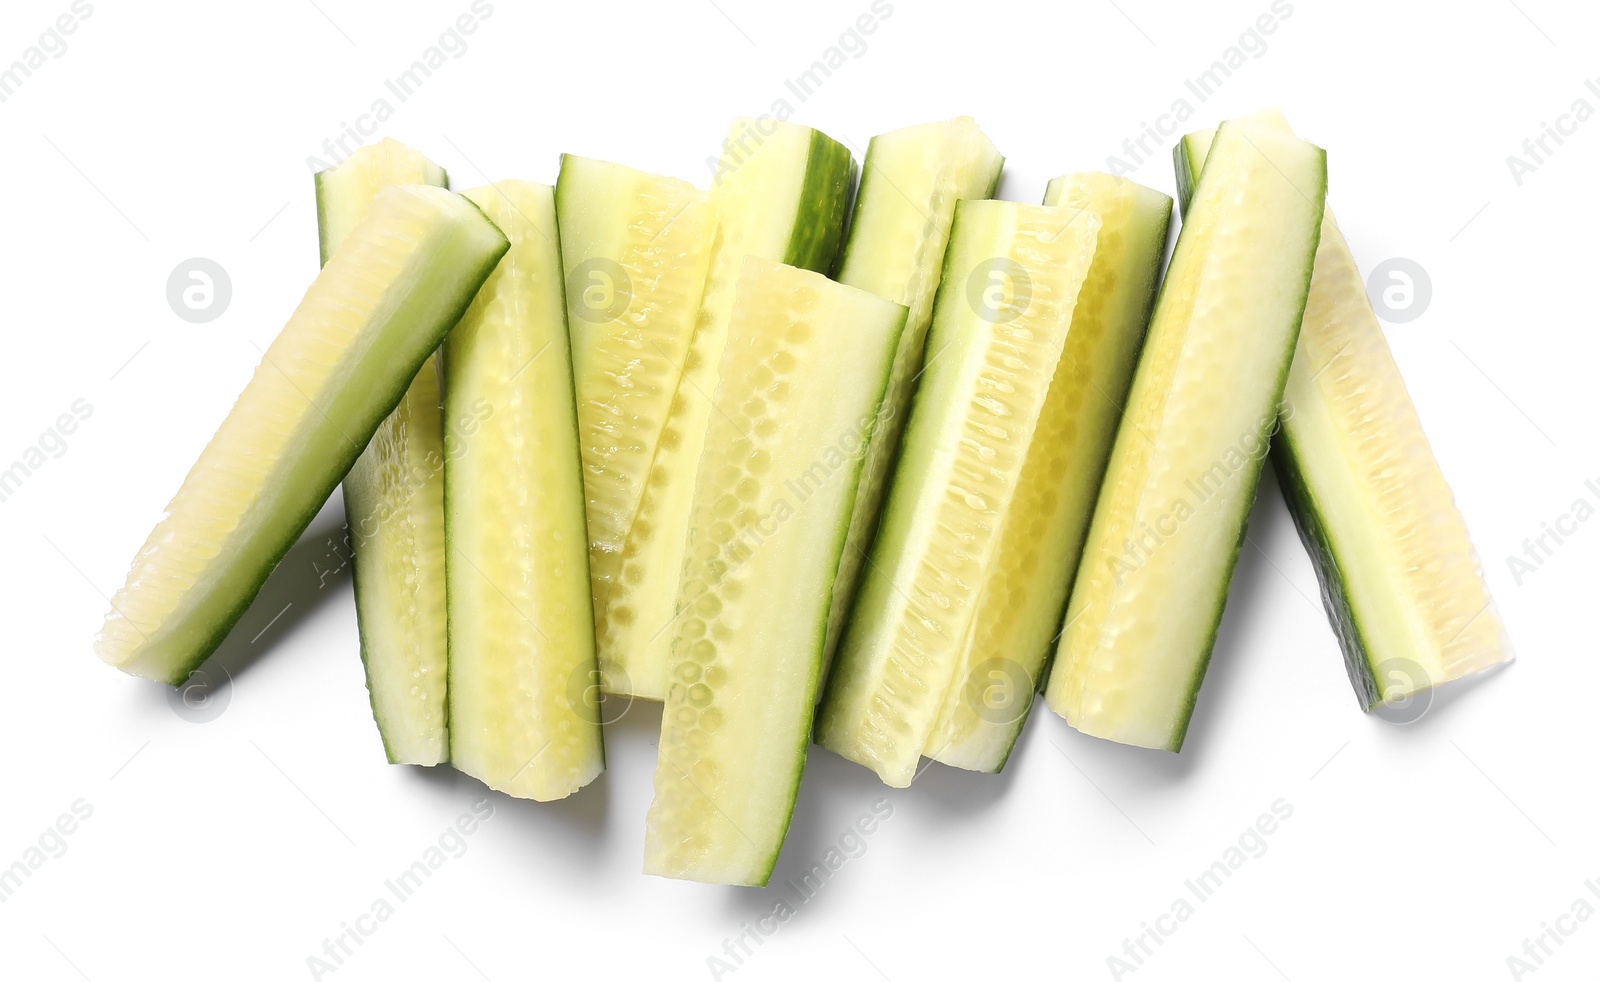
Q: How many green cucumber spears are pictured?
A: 11